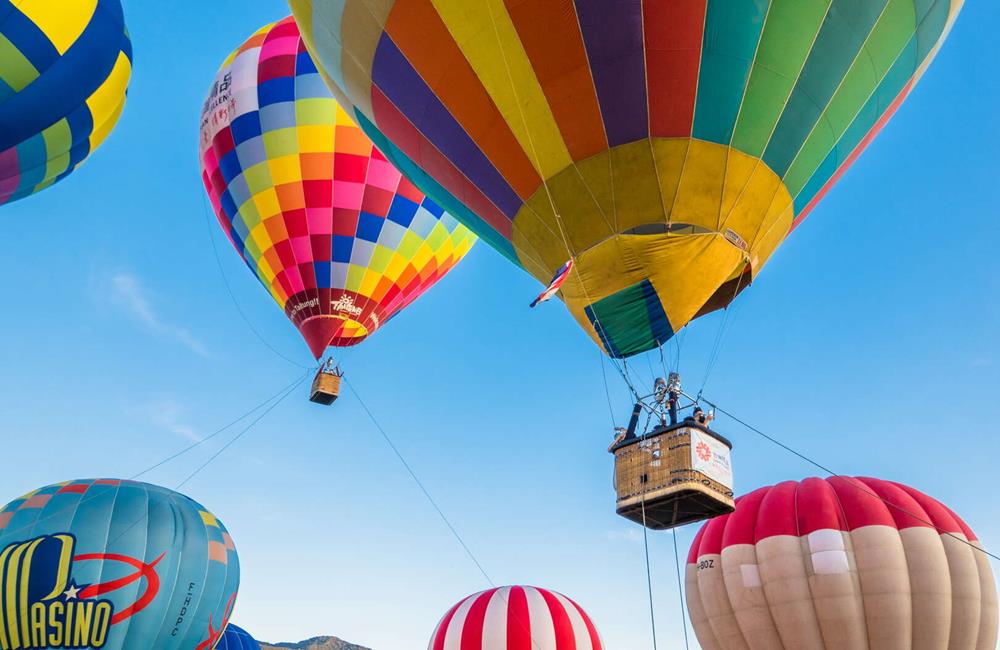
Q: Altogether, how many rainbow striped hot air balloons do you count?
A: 1